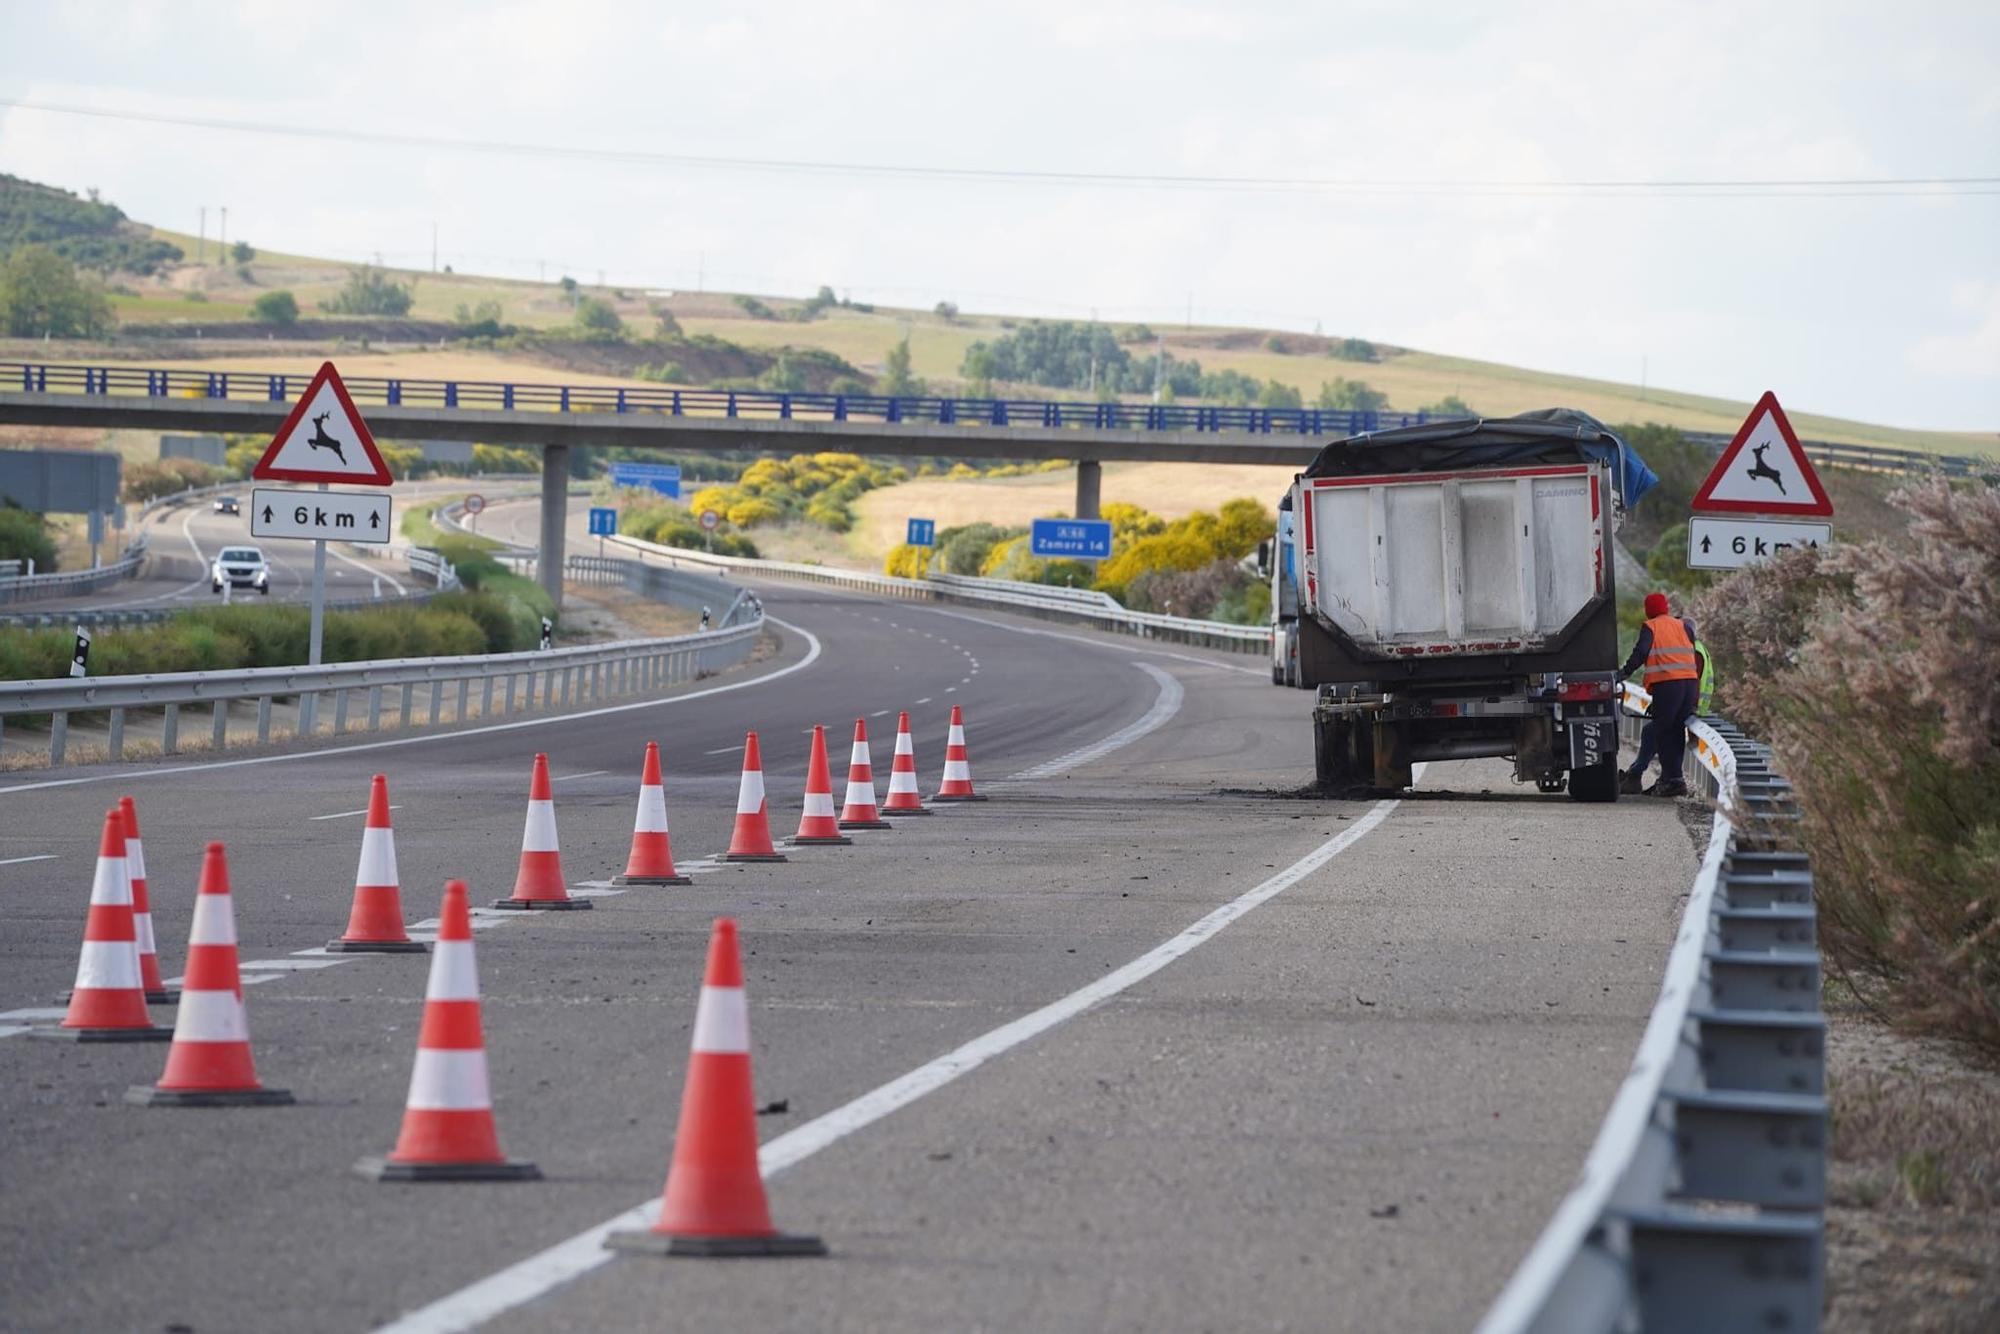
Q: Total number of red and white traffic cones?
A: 13